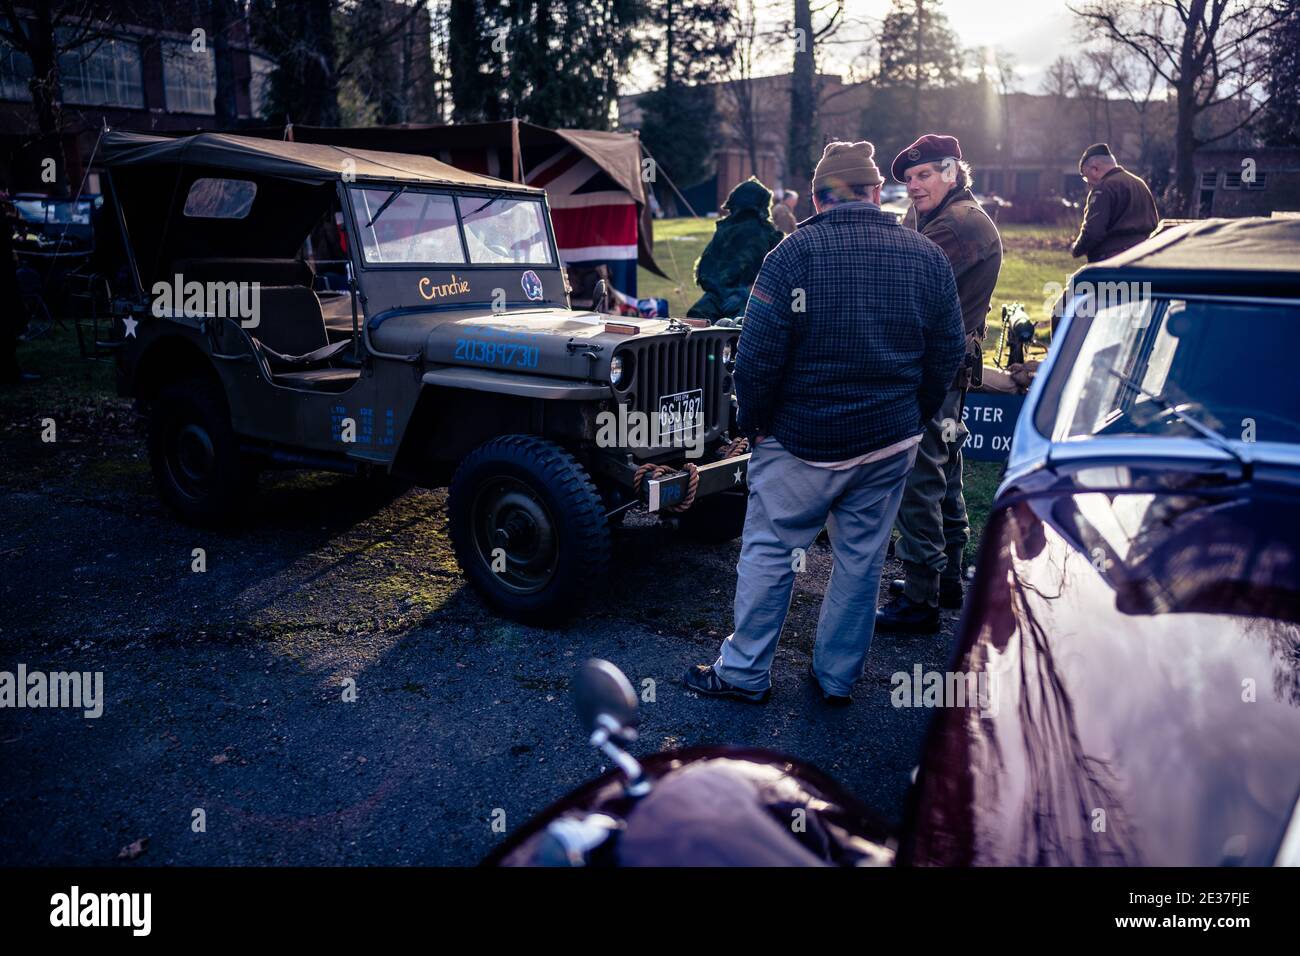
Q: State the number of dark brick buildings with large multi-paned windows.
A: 1